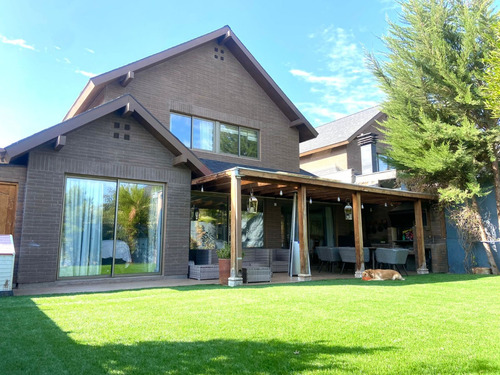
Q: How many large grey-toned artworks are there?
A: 1